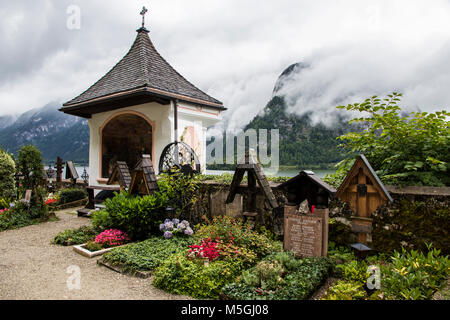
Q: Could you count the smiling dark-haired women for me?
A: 0